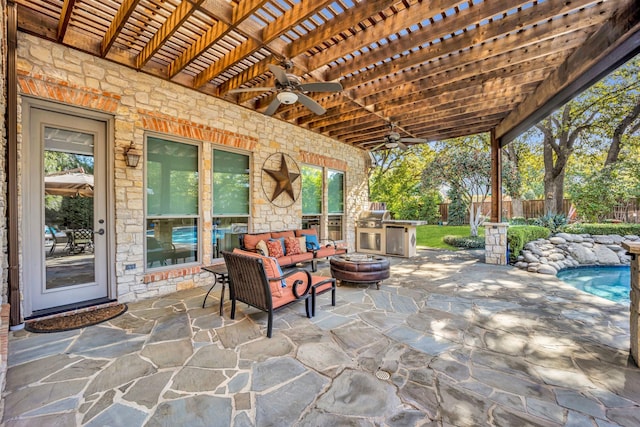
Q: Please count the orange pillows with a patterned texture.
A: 2